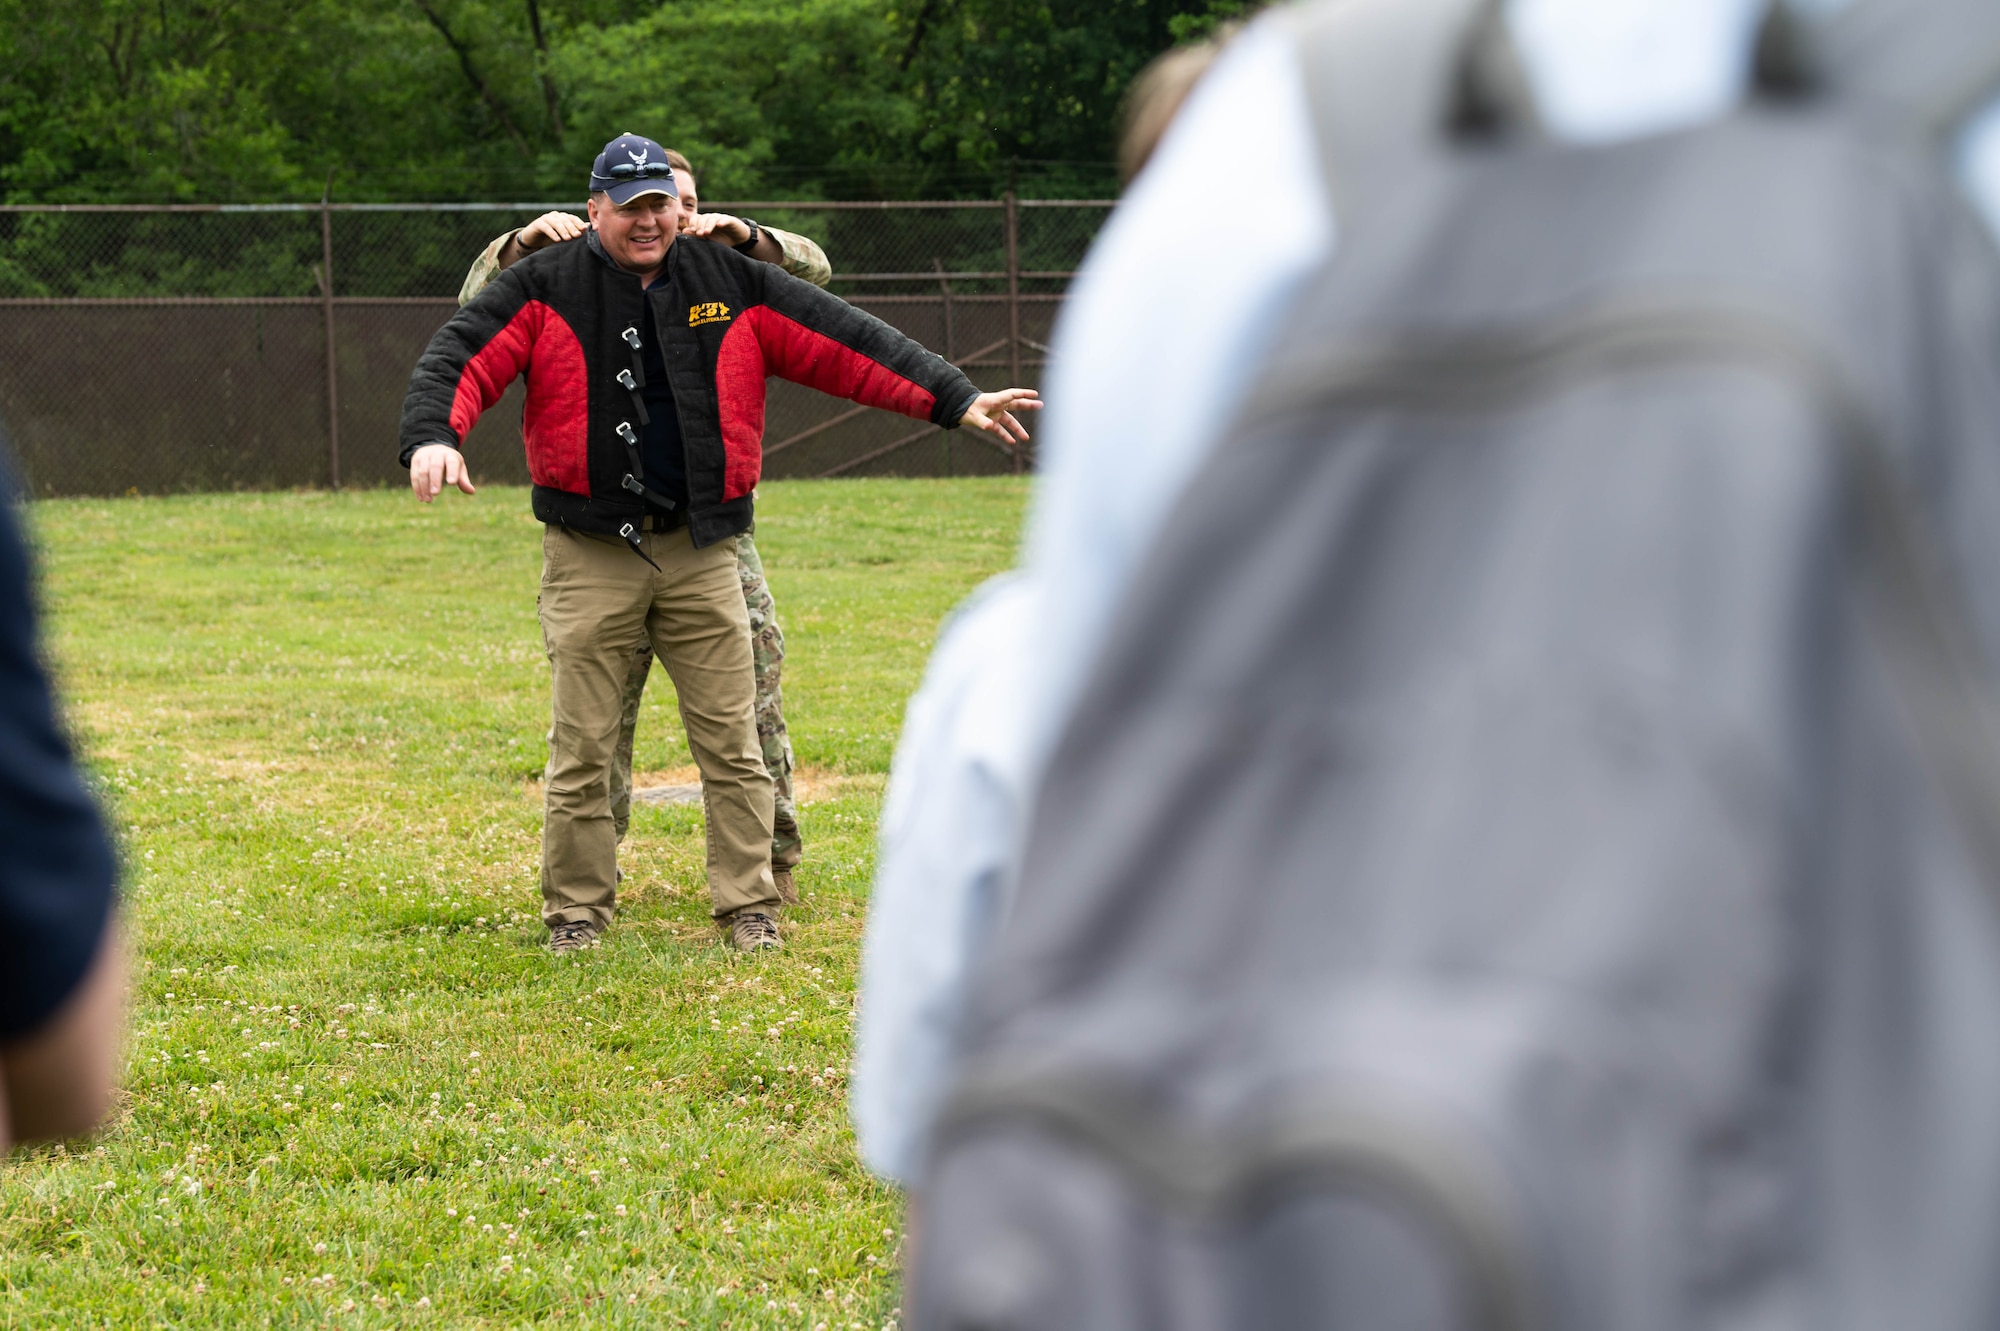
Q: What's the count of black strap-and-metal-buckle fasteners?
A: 5